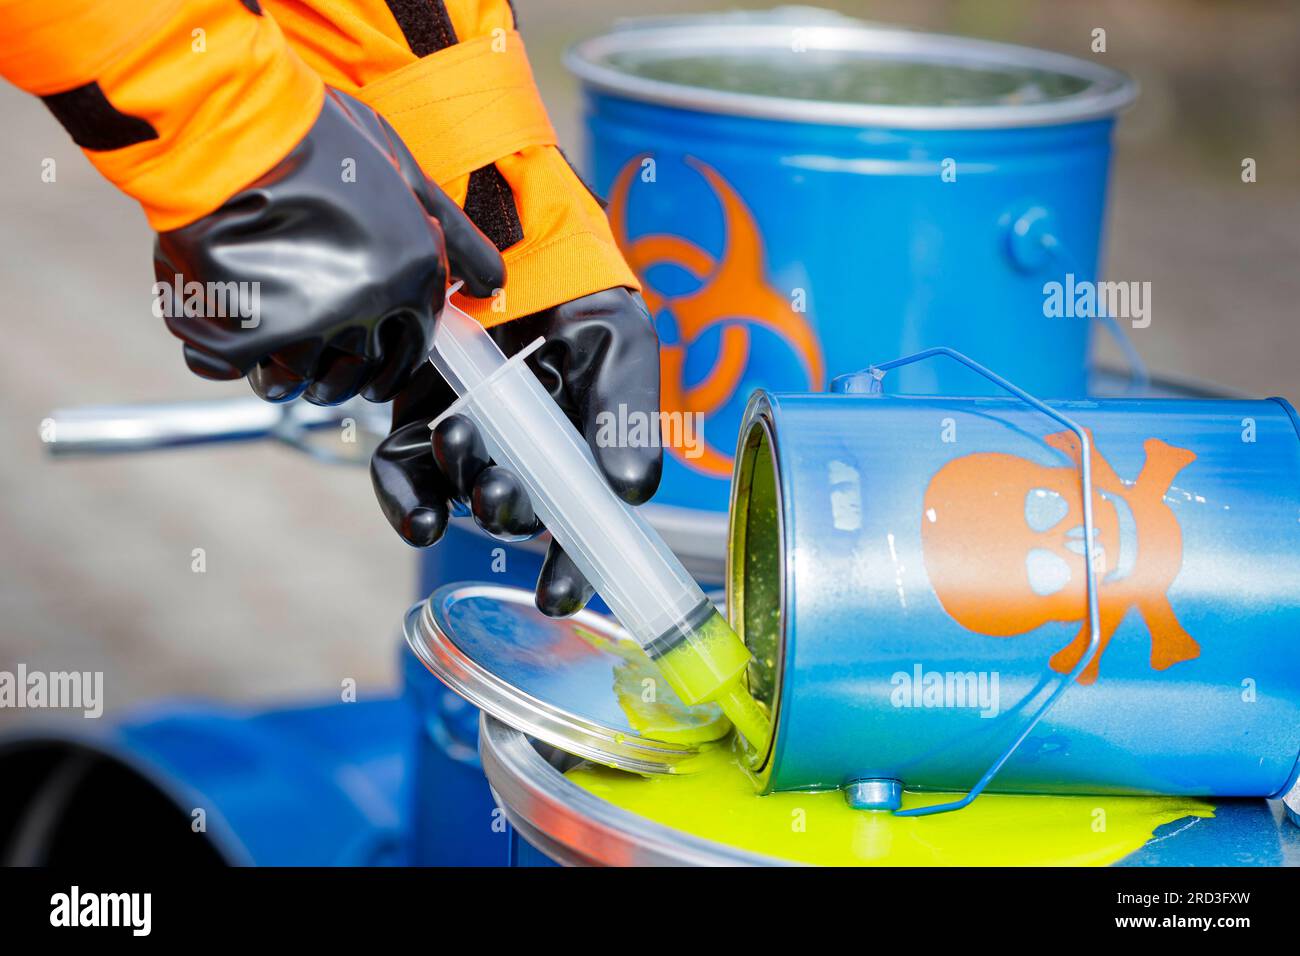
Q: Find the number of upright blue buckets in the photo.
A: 1